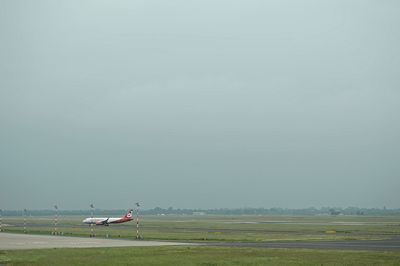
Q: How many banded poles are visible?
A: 5